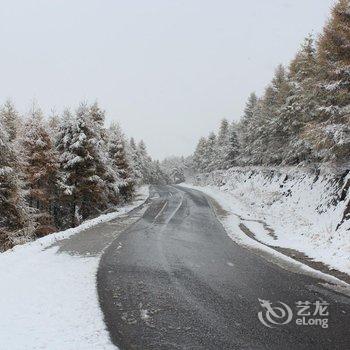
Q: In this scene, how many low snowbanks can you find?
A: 2